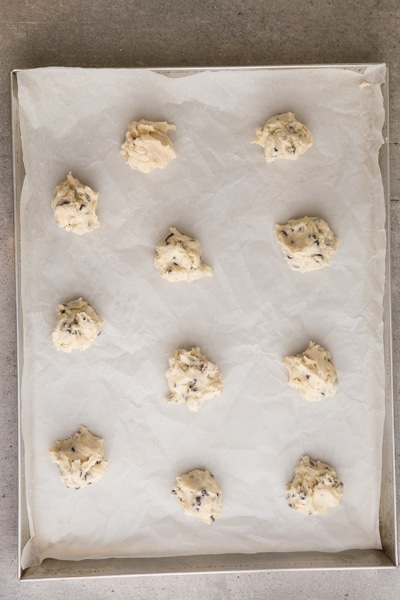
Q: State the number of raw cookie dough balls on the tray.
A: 11